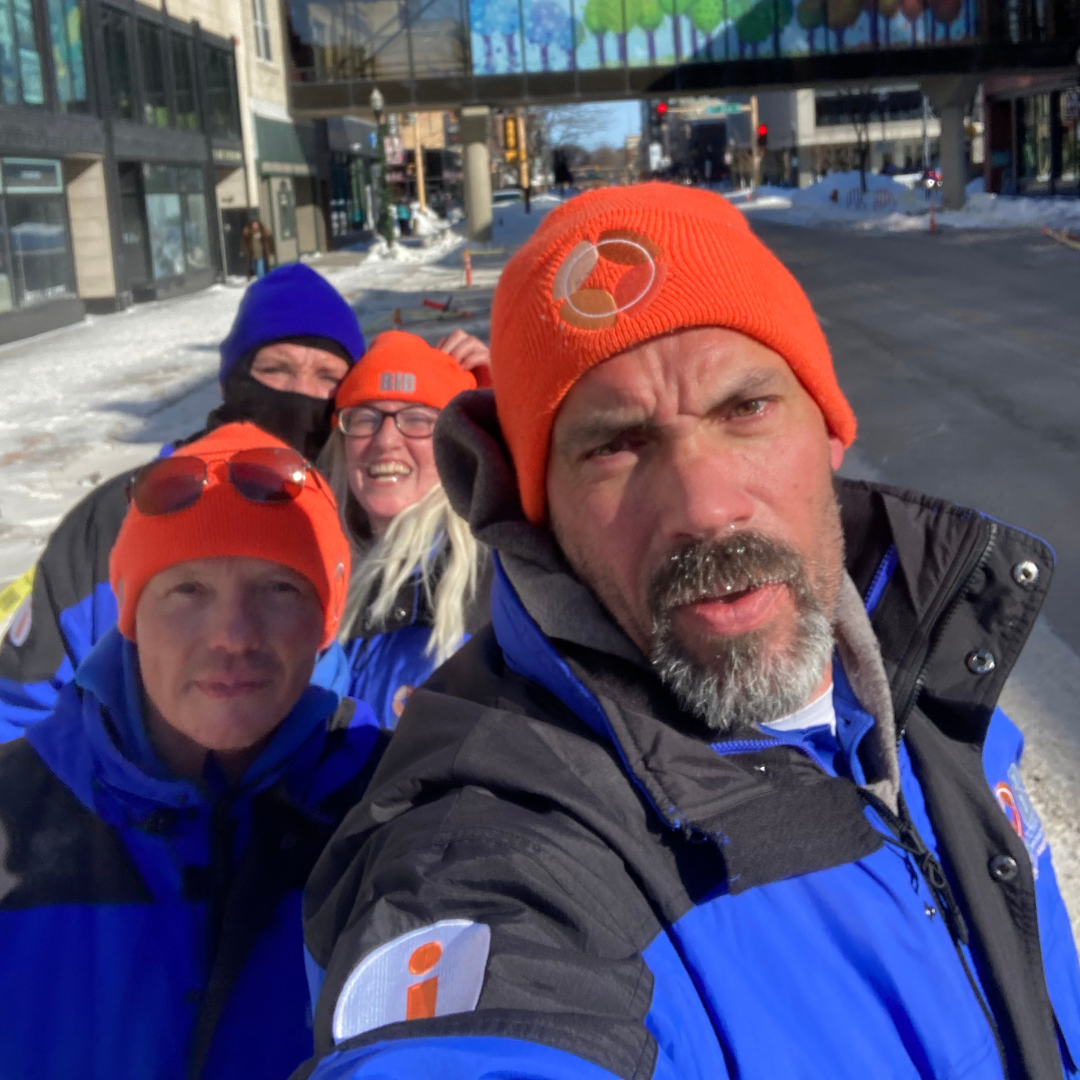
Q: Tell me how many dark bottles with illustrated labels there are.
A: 0